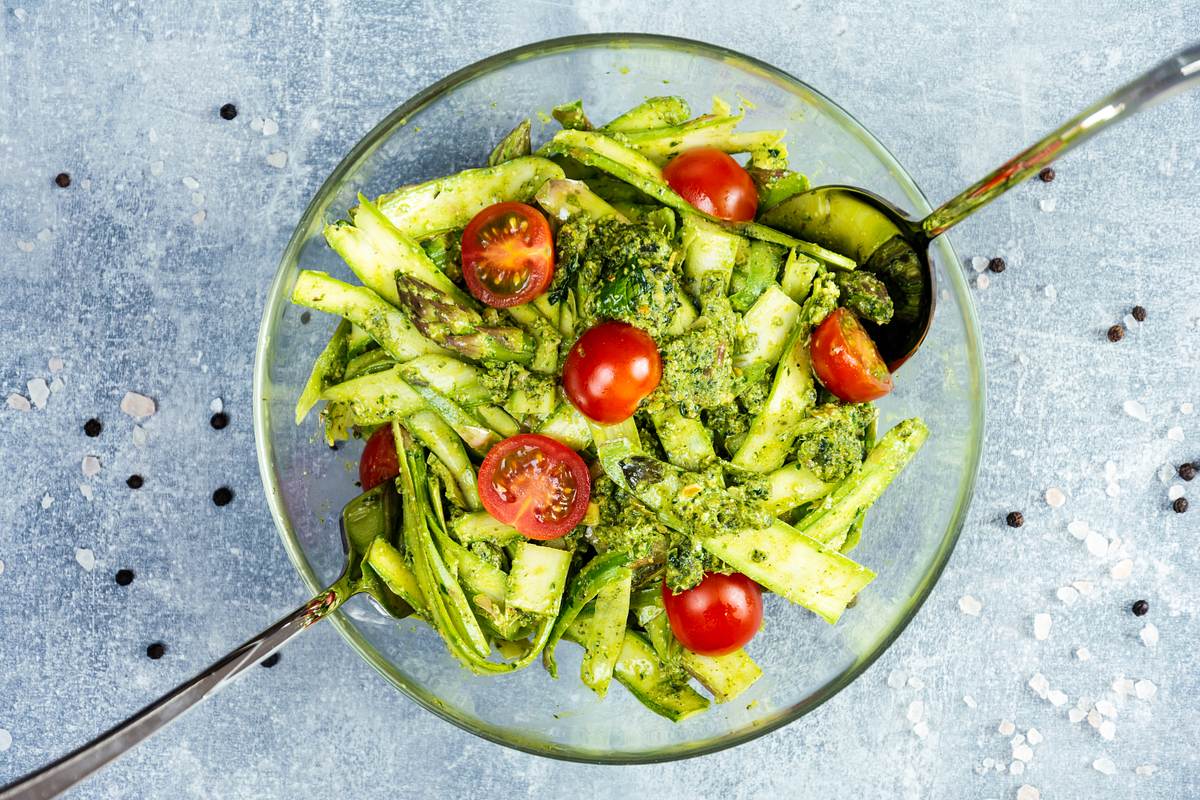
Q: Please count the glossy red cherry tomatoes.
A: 7